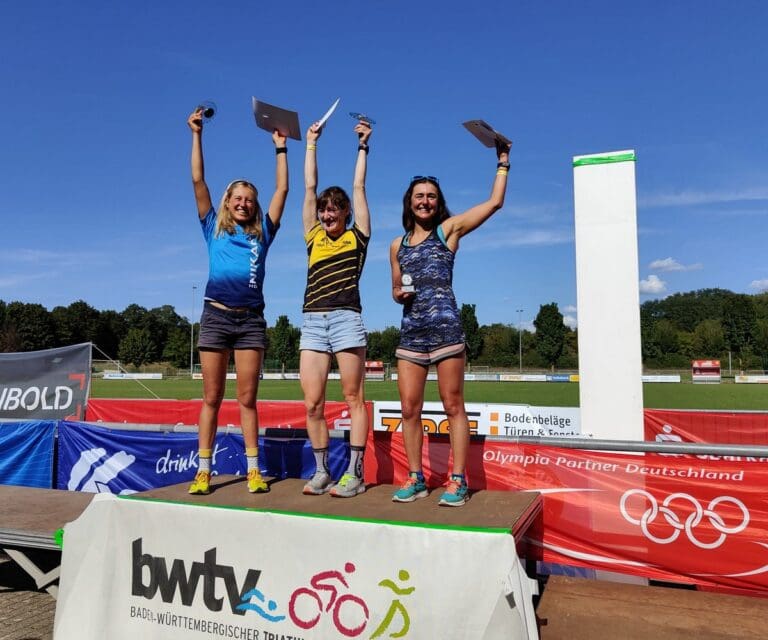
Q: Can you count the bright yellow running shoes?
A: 2